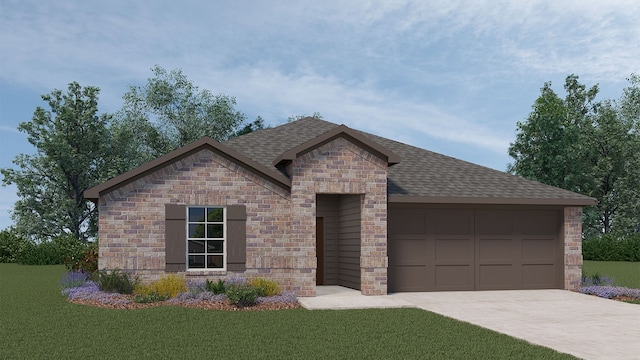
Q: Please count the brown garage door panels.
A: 12